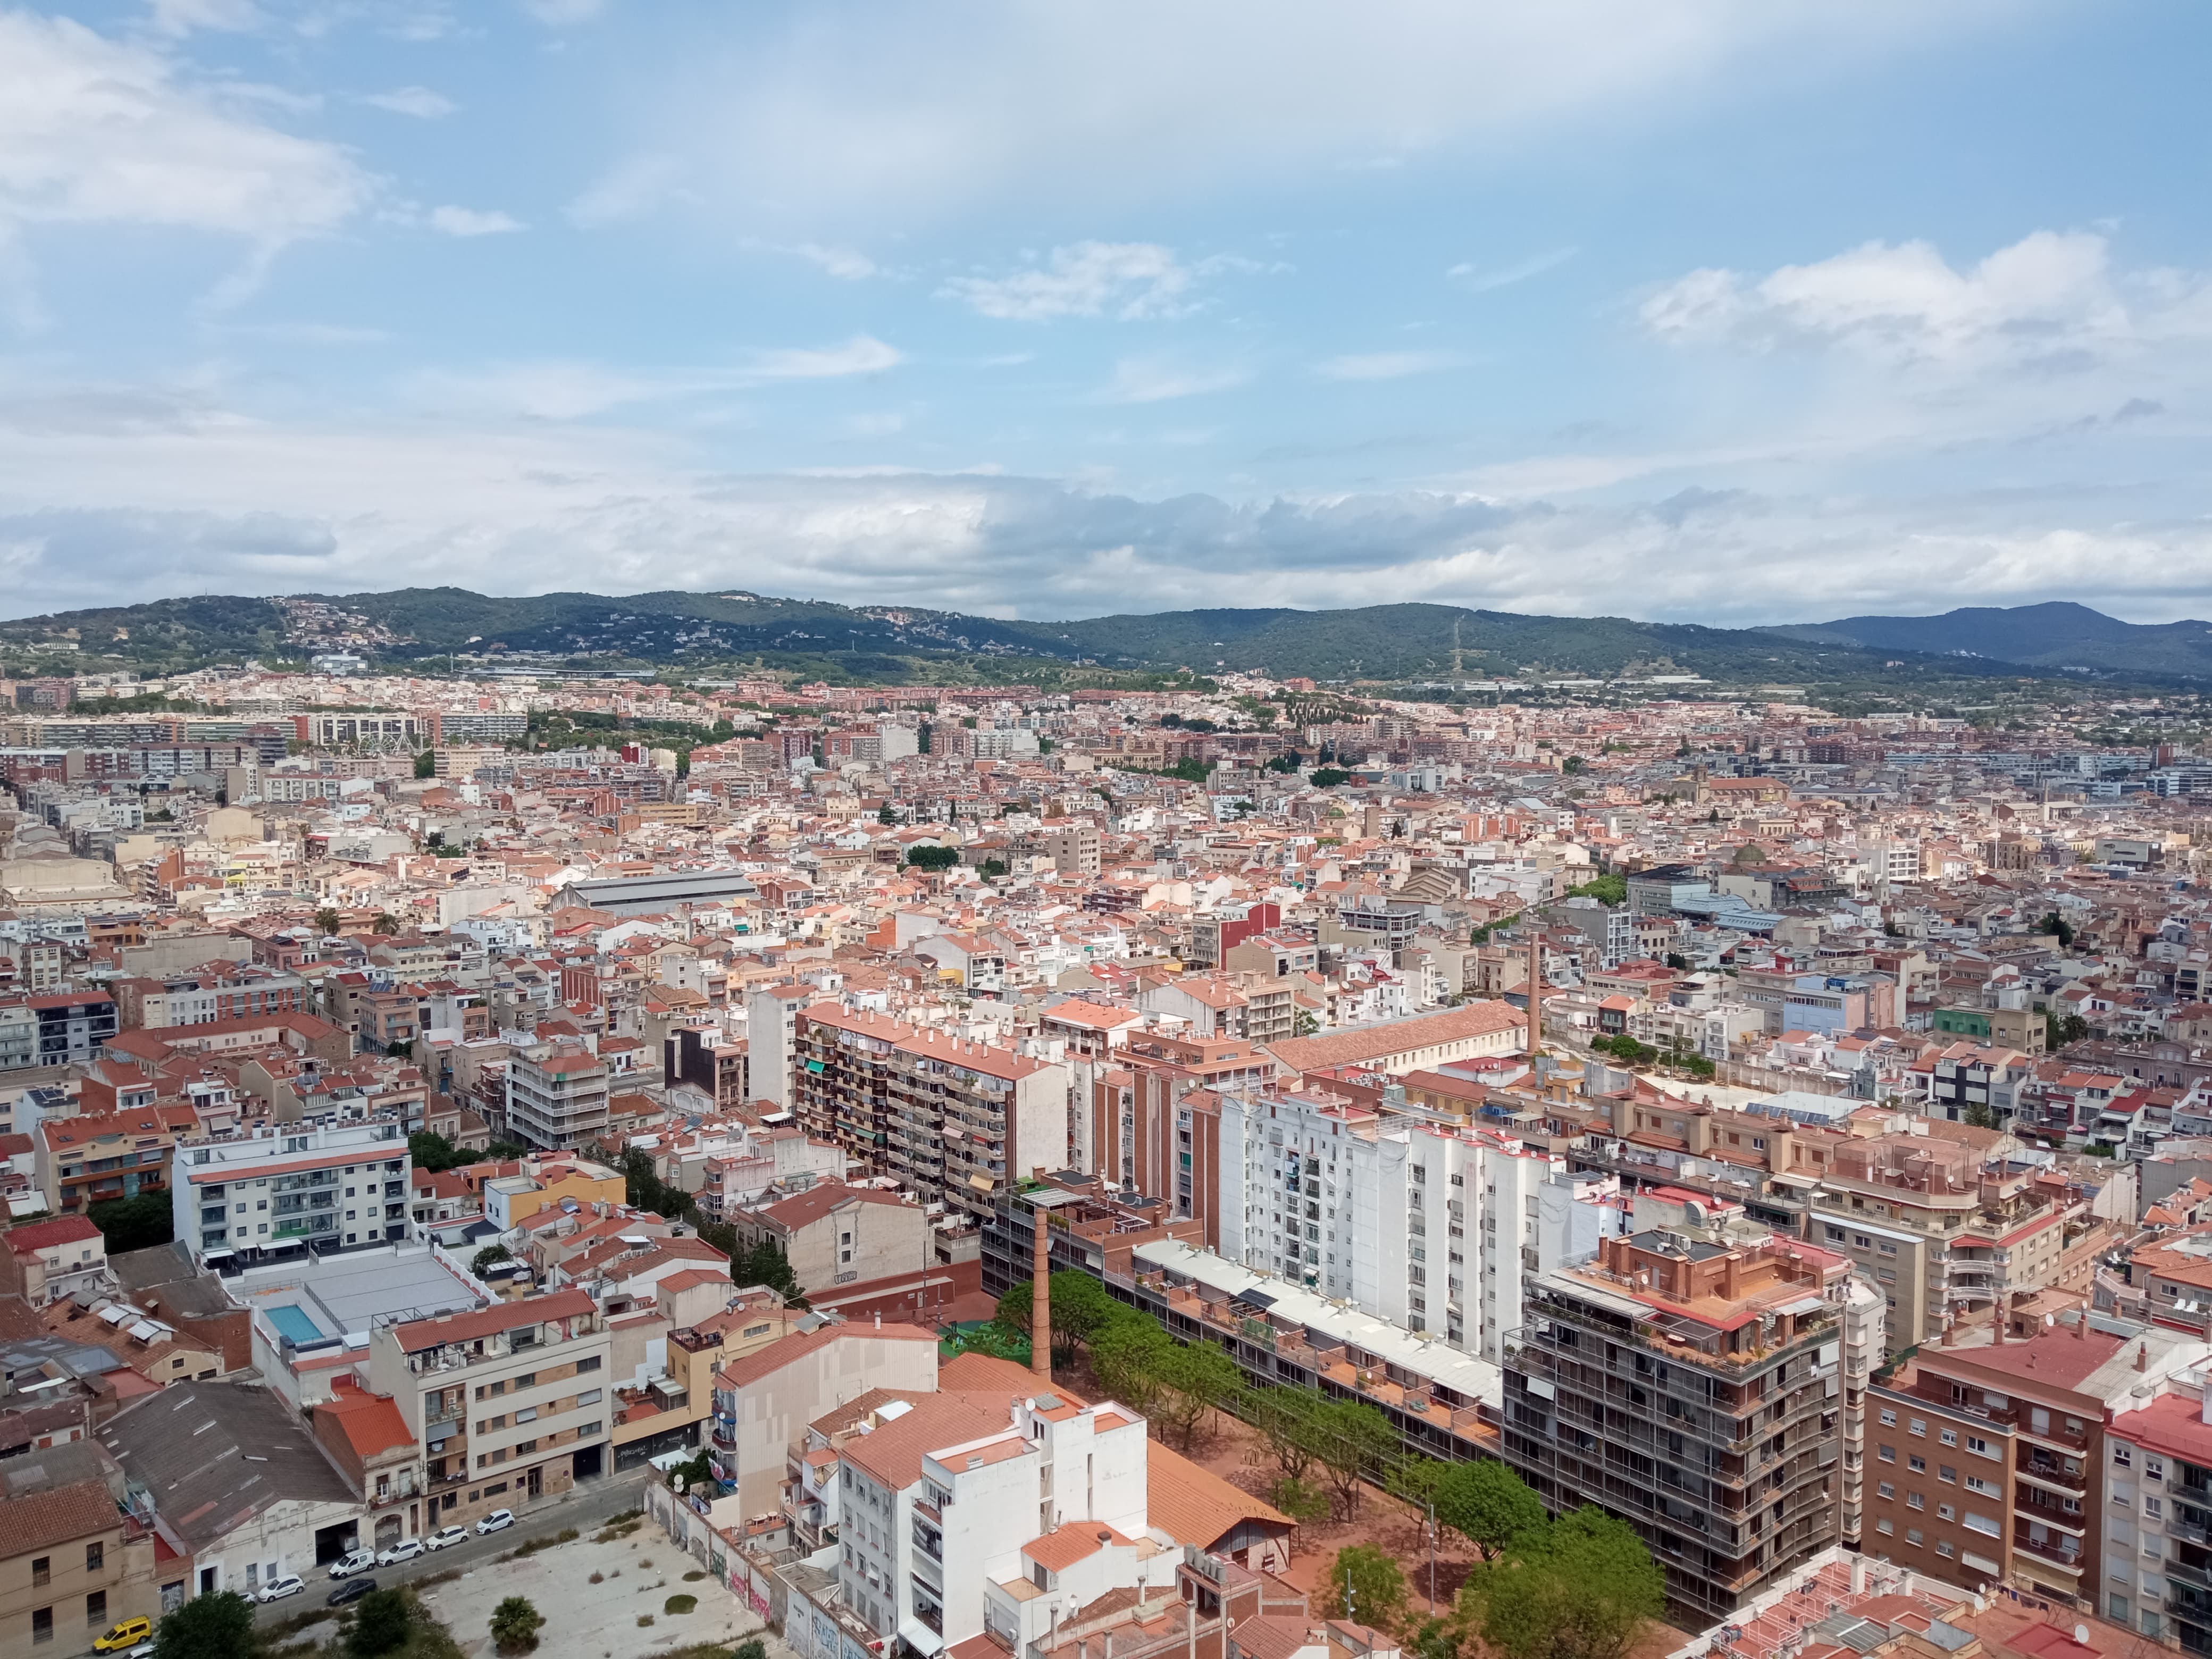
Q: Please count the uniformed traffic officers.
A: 0